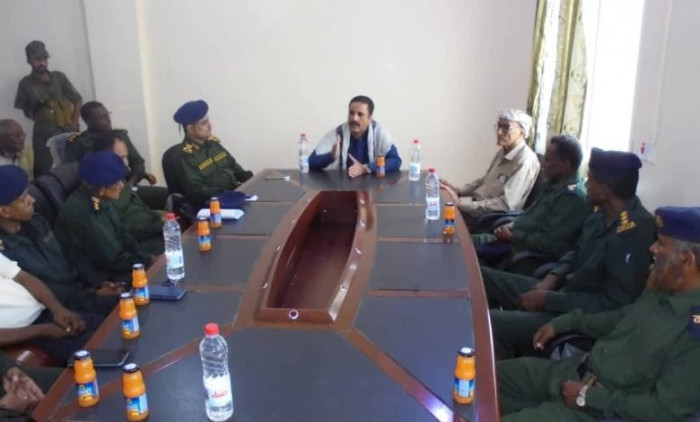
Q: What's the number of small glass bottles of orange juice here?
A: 9